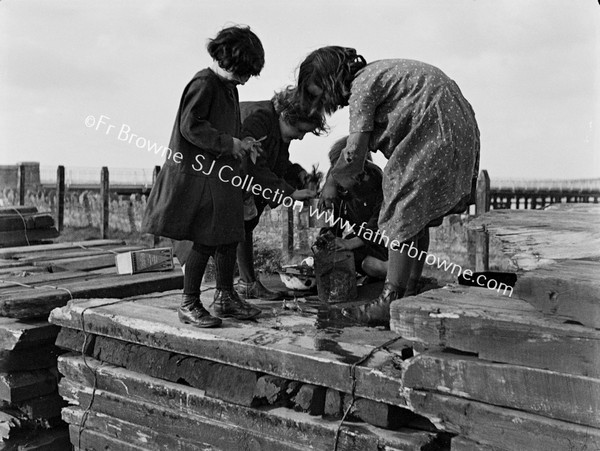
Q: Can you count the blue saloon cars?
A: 0